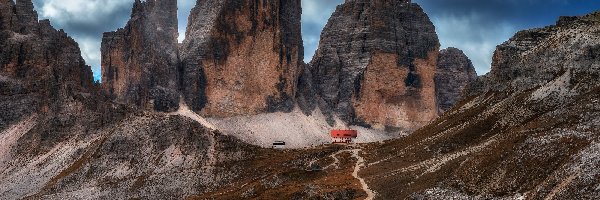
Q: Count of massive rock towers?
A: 3